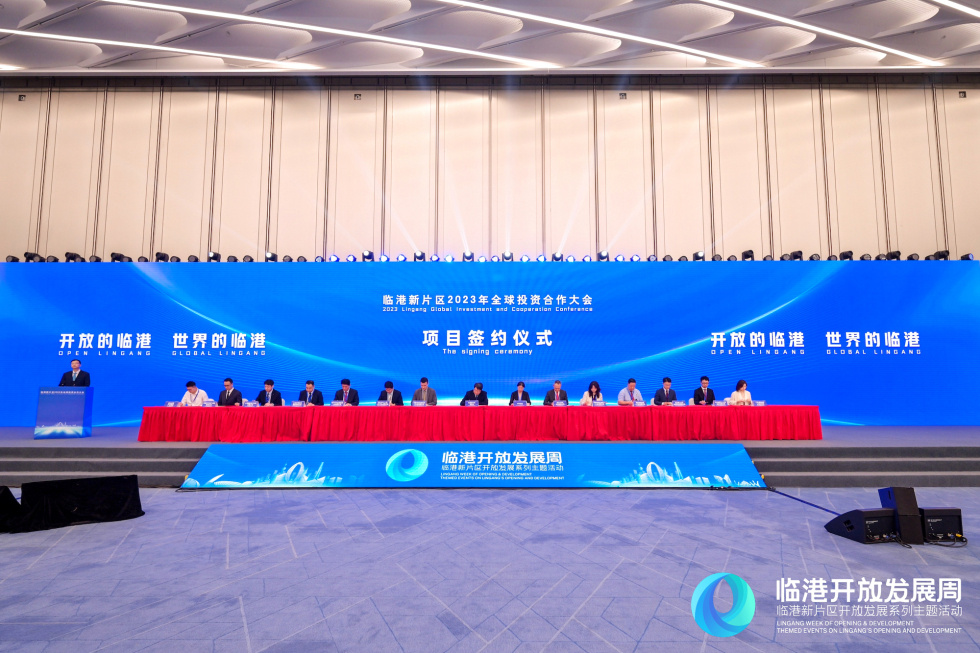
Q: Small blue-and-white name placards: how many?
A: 15